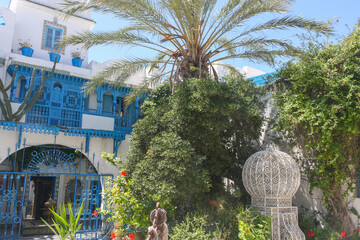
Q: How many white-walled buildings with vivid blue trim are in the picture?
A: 1